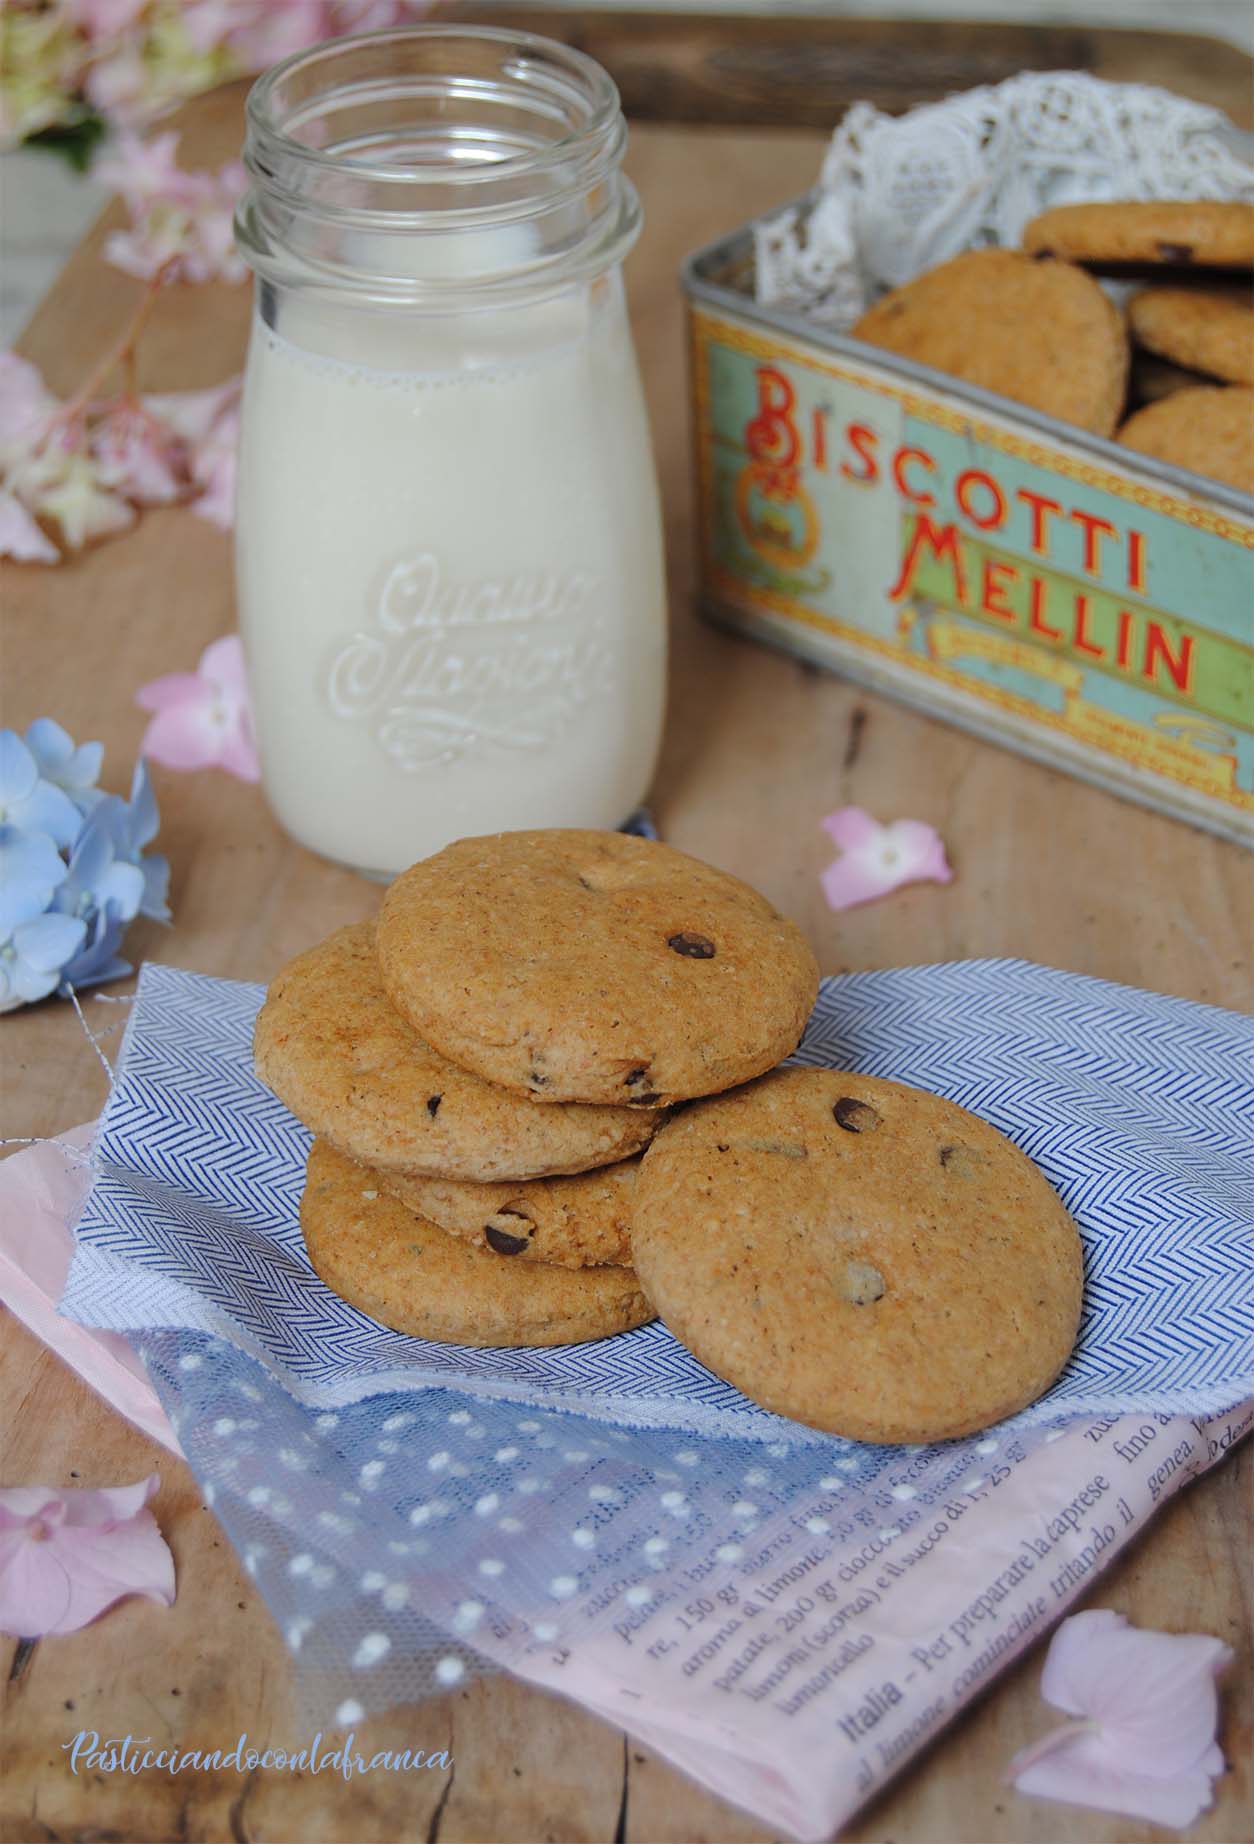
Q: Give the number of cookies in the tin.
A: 4